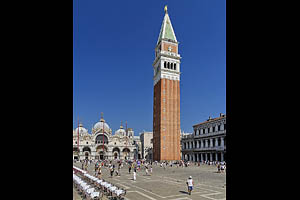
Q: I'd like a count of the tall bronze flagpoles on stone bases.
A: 3